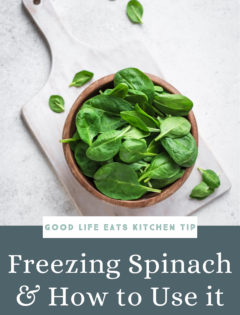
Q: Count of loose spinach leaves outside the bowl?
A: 5